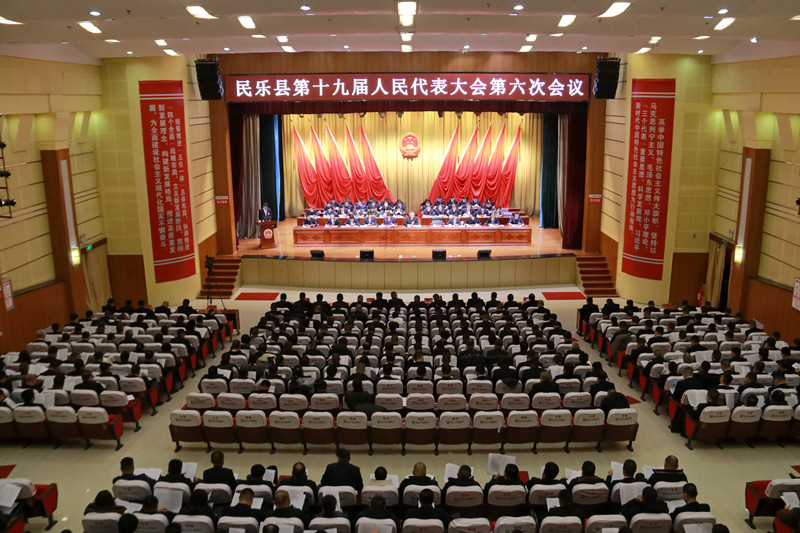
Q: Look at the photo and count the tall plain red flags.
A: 10